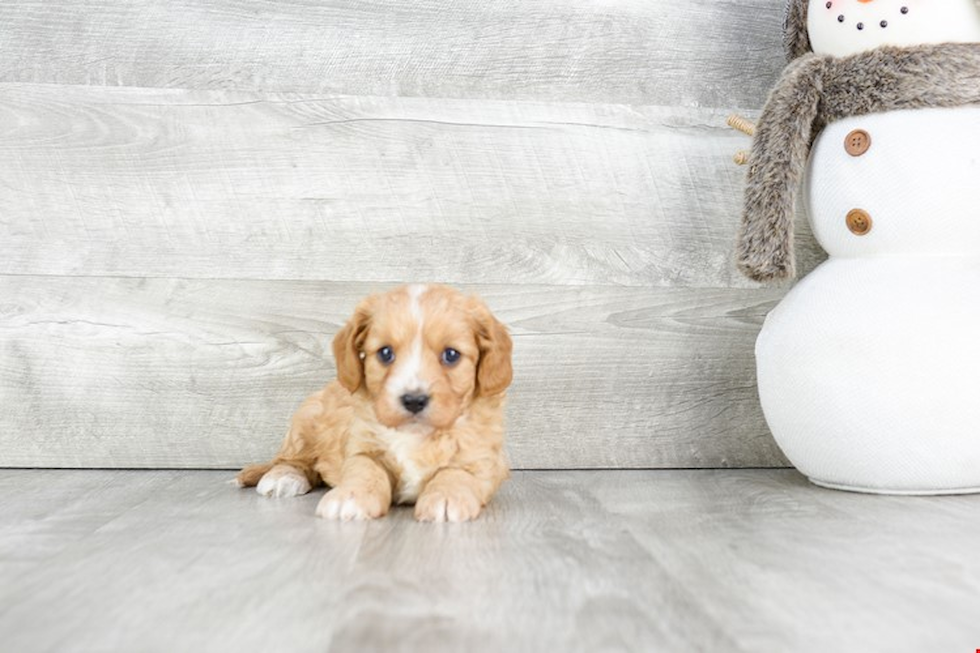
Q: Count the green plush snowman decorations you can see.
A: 0